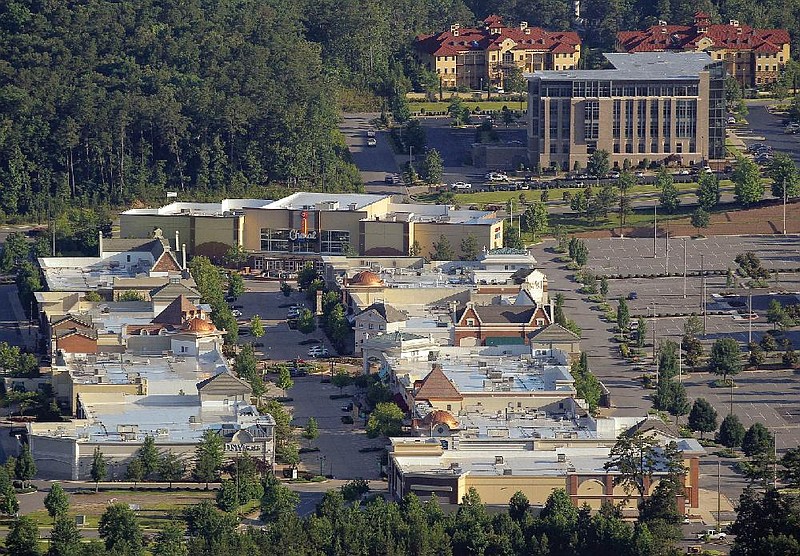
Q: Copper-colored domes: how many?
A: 3